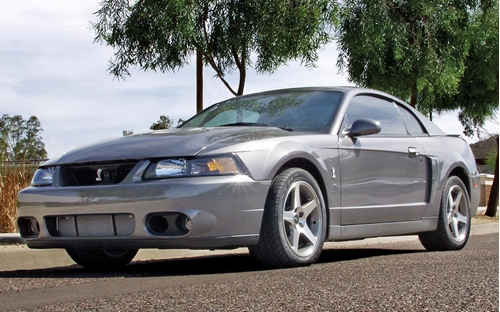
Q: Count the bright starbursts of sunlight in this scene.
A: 2